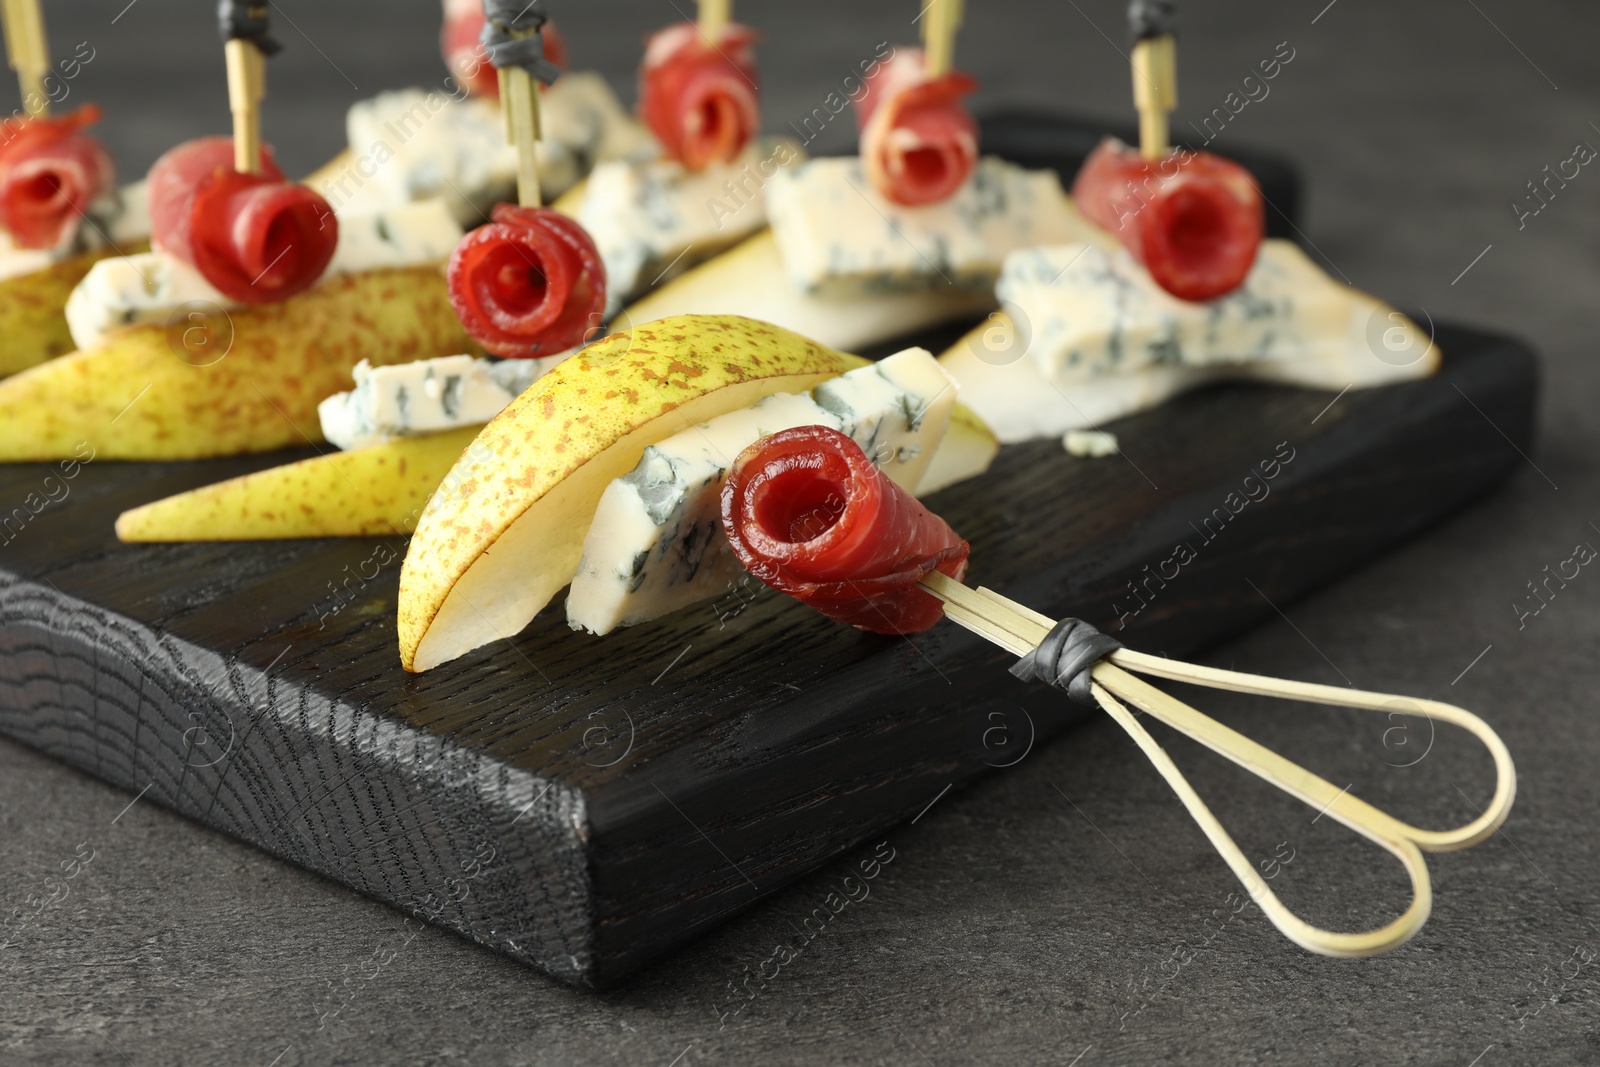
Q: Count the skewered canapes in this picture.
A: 8